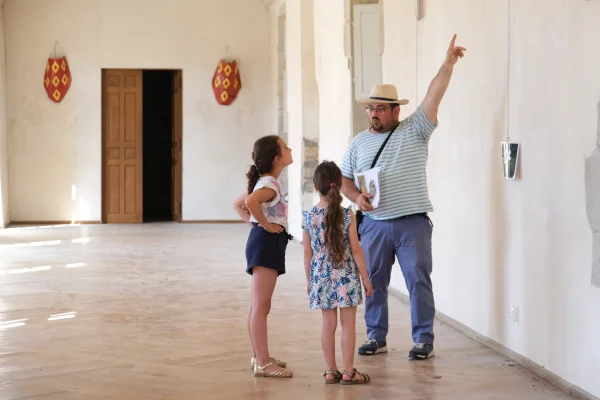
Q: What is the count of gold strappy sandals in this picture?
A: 2